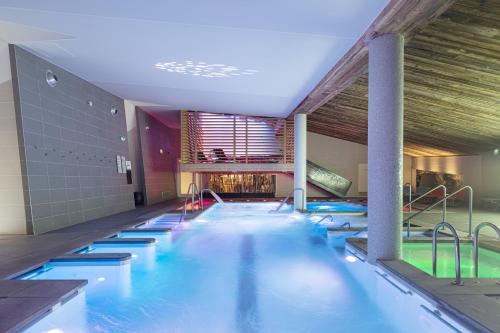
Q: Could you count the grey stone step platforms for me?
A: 4